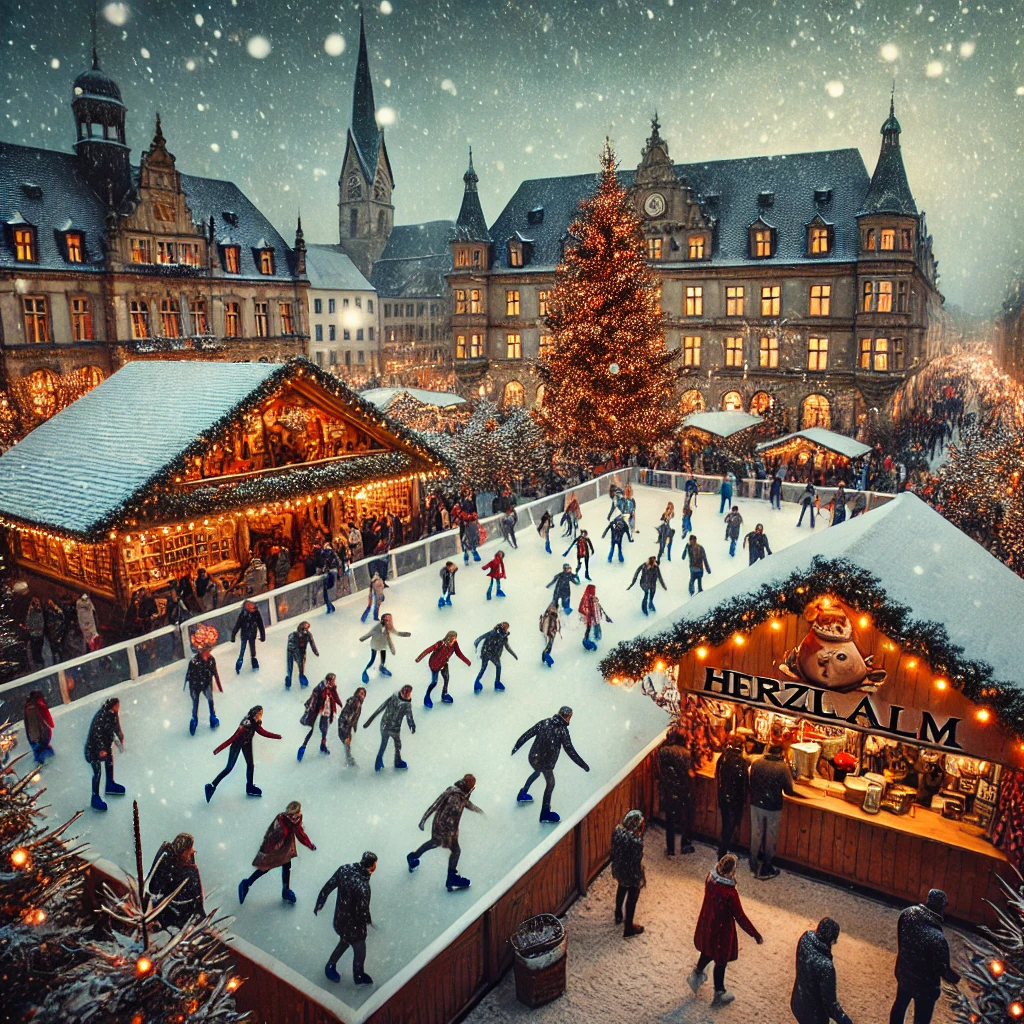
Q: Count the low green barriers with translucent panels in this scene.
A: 0